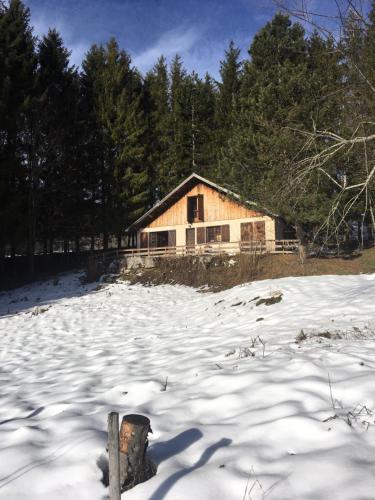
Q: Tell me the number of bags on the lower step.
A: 0